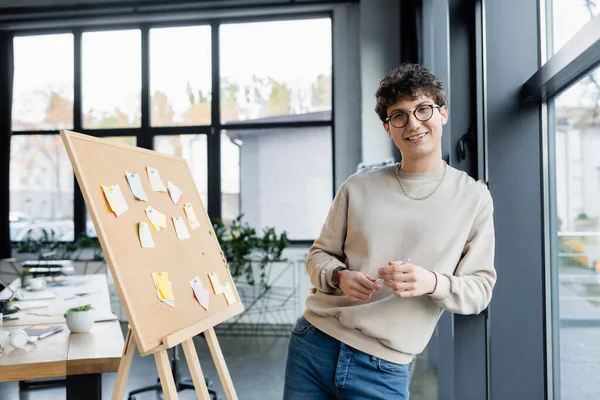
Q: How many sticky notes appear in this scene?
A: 12